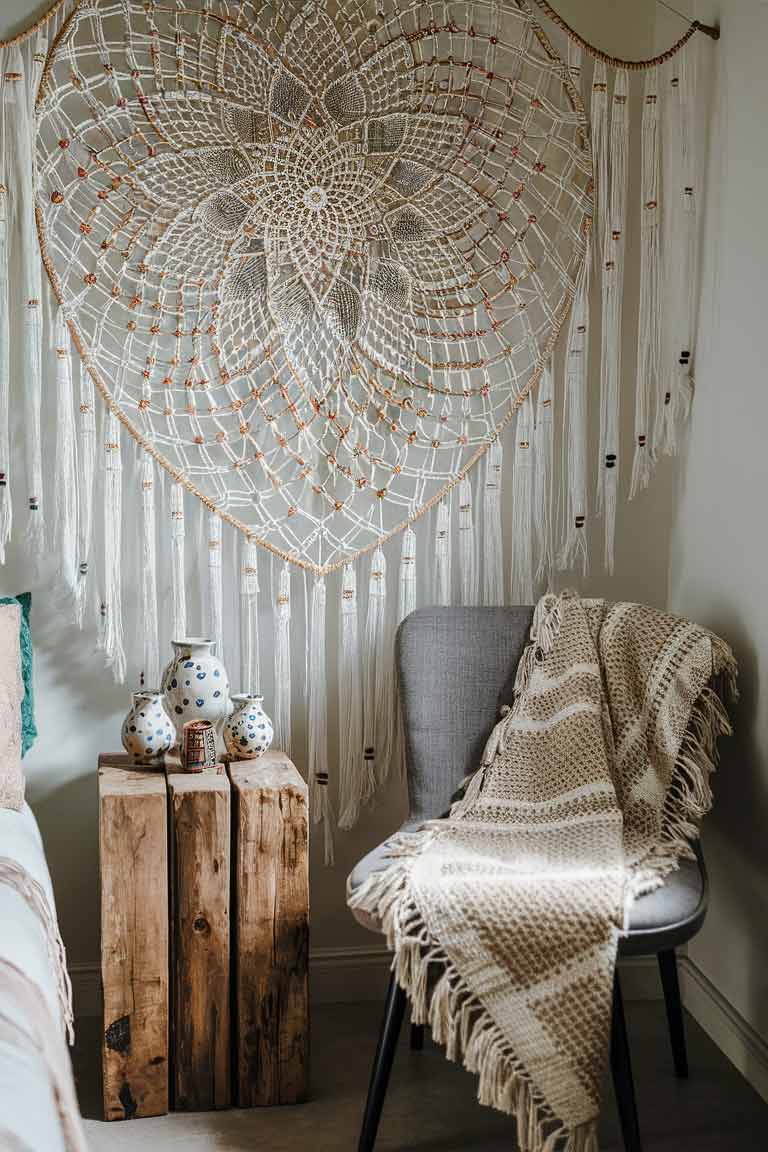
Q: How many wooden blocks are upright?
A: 3